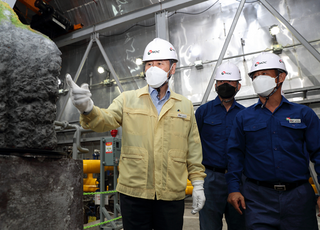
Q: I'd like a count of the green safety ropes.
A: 2